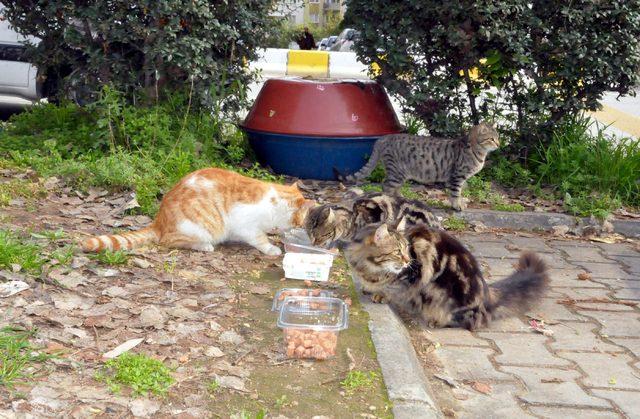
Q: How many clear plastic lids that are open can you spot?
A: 2